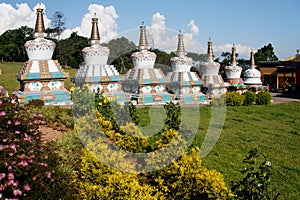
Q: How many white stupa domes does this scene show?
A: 7